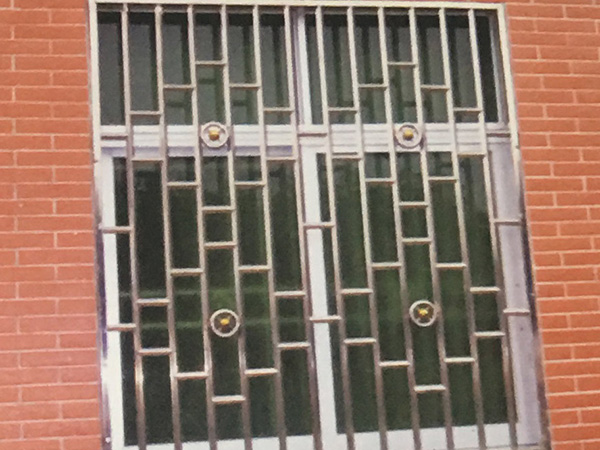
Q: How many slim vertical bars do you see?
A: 12